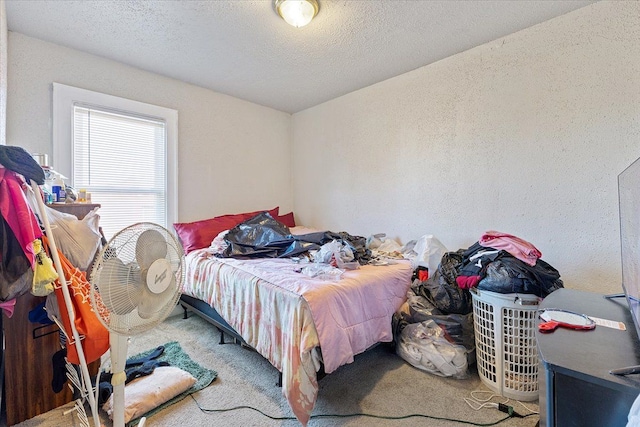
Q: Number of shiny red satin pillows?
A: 2